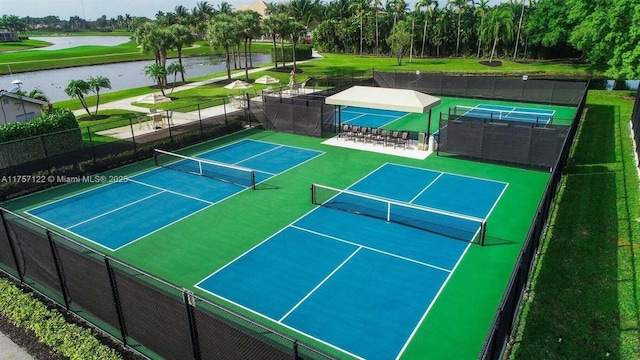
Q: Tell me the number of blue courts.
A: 4